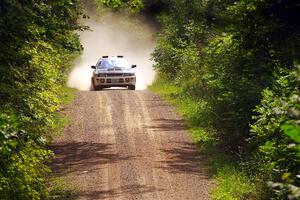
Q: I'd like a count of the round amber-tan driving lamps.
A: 2